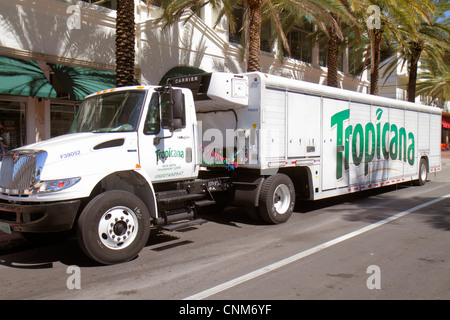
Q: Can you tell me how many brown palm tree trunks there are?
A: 5